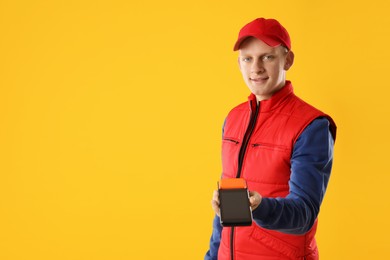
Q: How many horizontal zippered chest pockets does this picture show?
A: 2